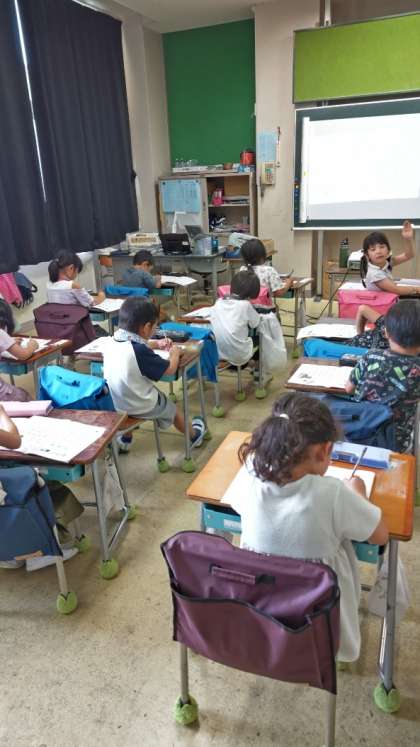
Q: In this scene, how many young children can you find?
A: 11